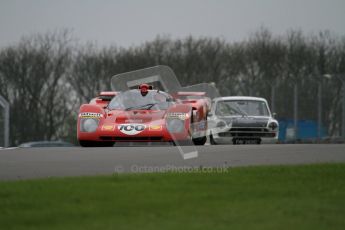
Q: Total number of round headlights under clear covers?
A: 2